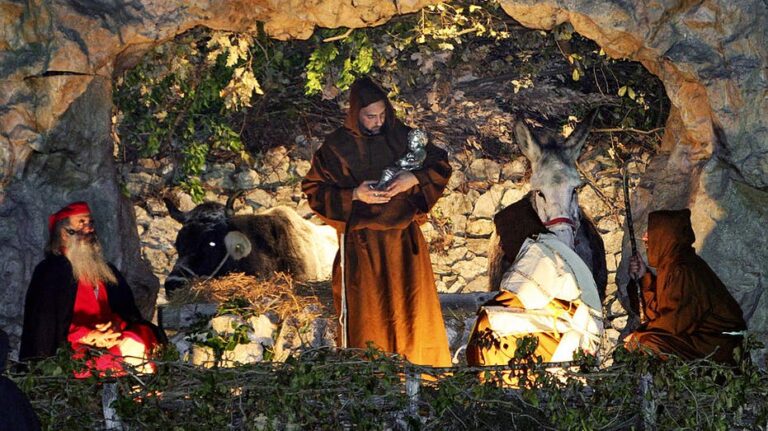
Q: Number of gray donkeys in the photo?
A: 1